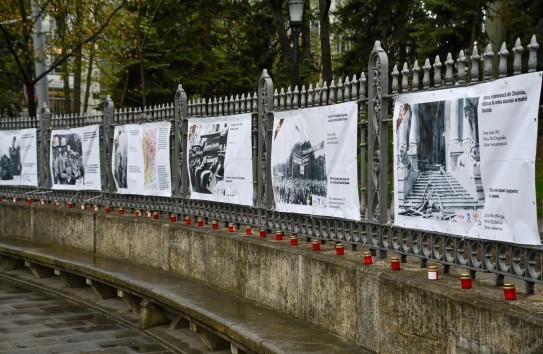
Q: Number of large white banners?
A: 6